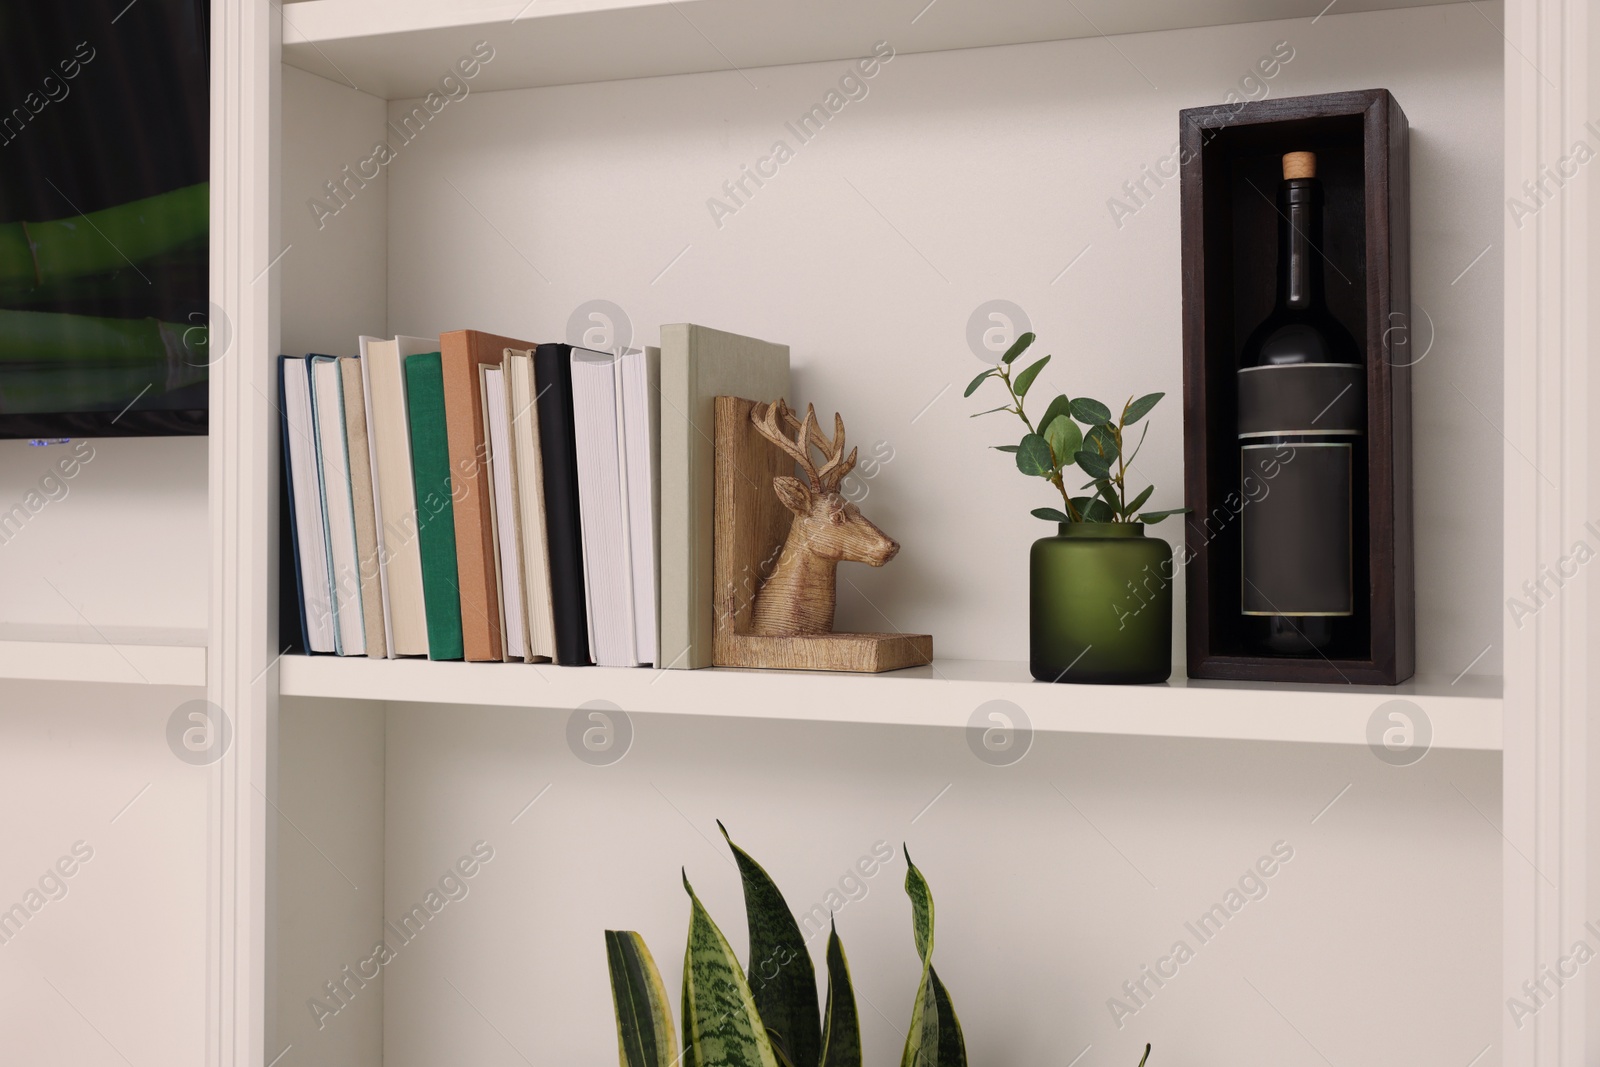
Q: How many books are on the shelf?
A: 12